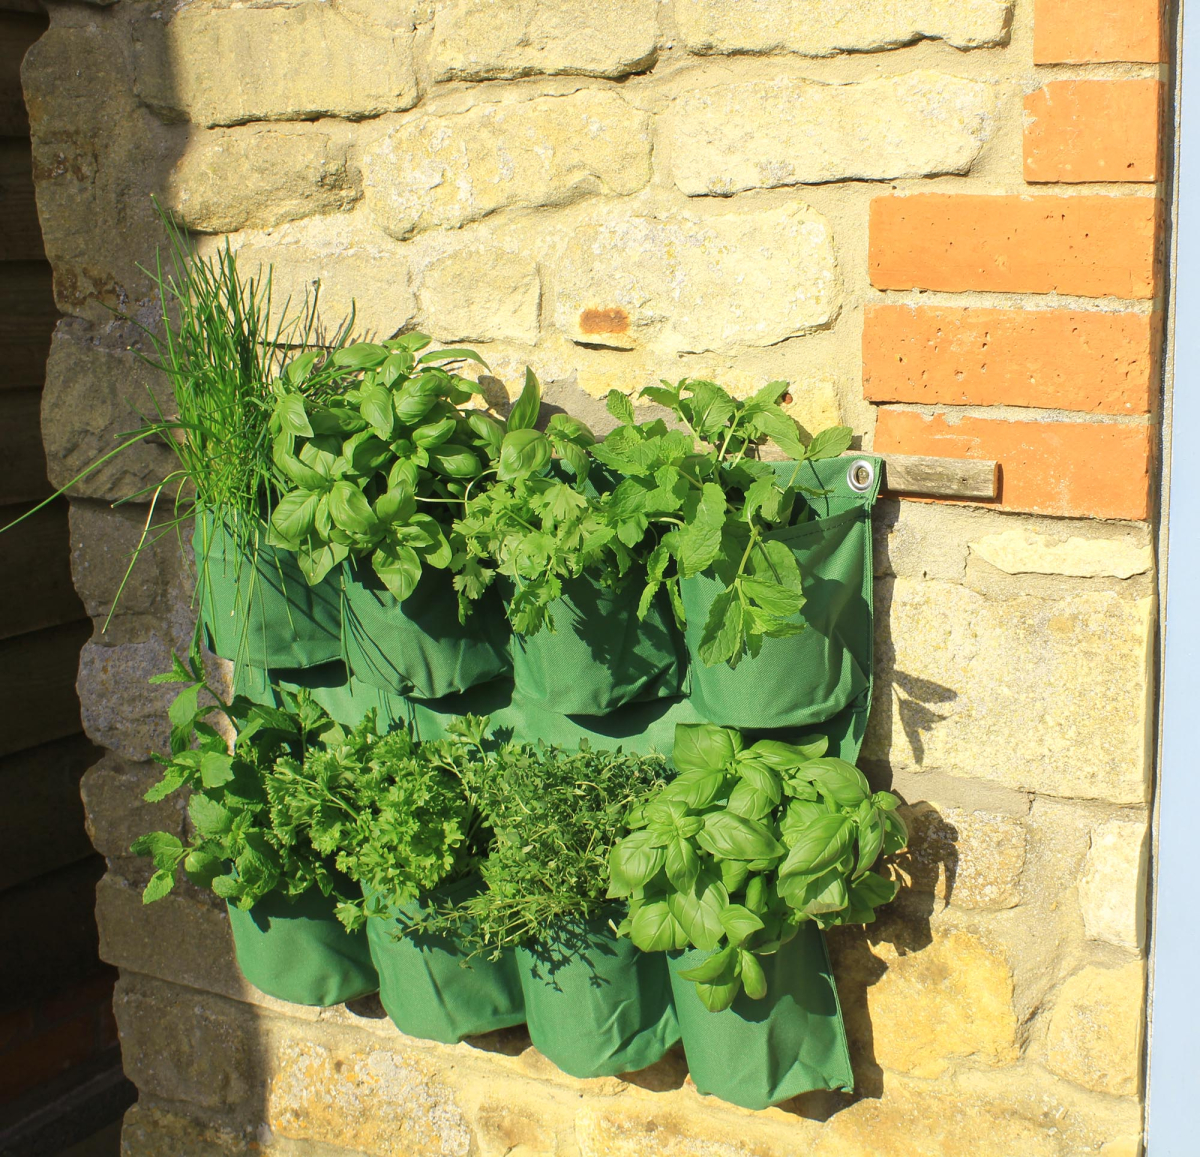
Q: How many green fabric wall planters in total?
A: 8